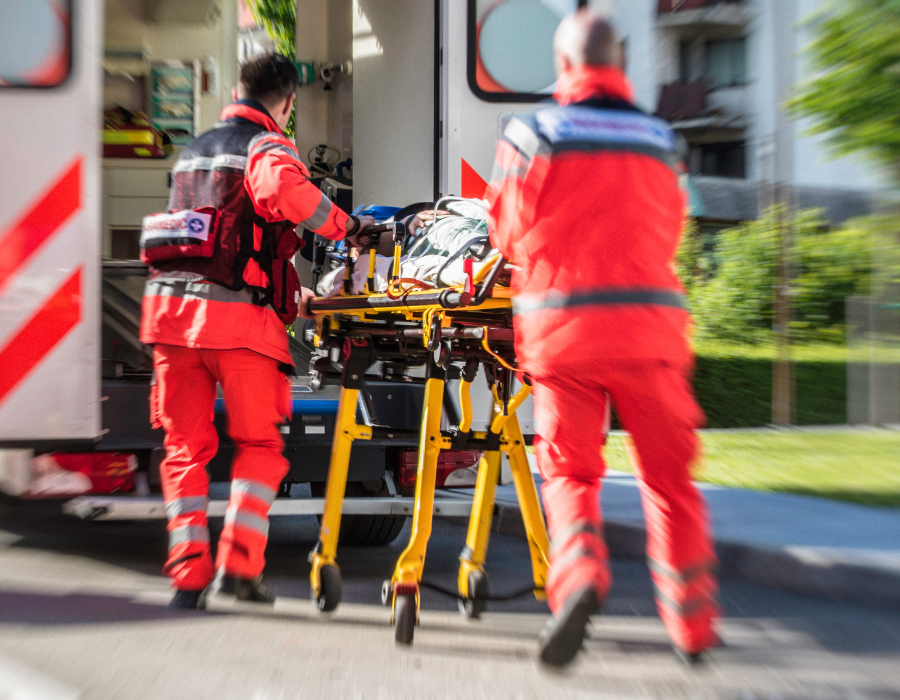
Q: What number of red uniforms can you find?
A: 2